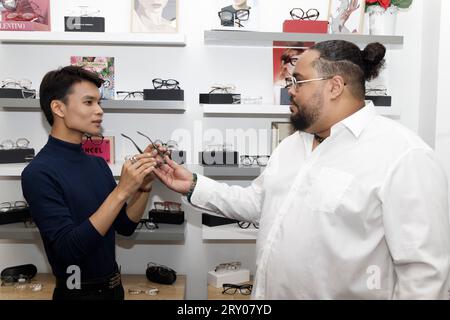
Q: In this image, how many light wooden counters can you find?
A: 2